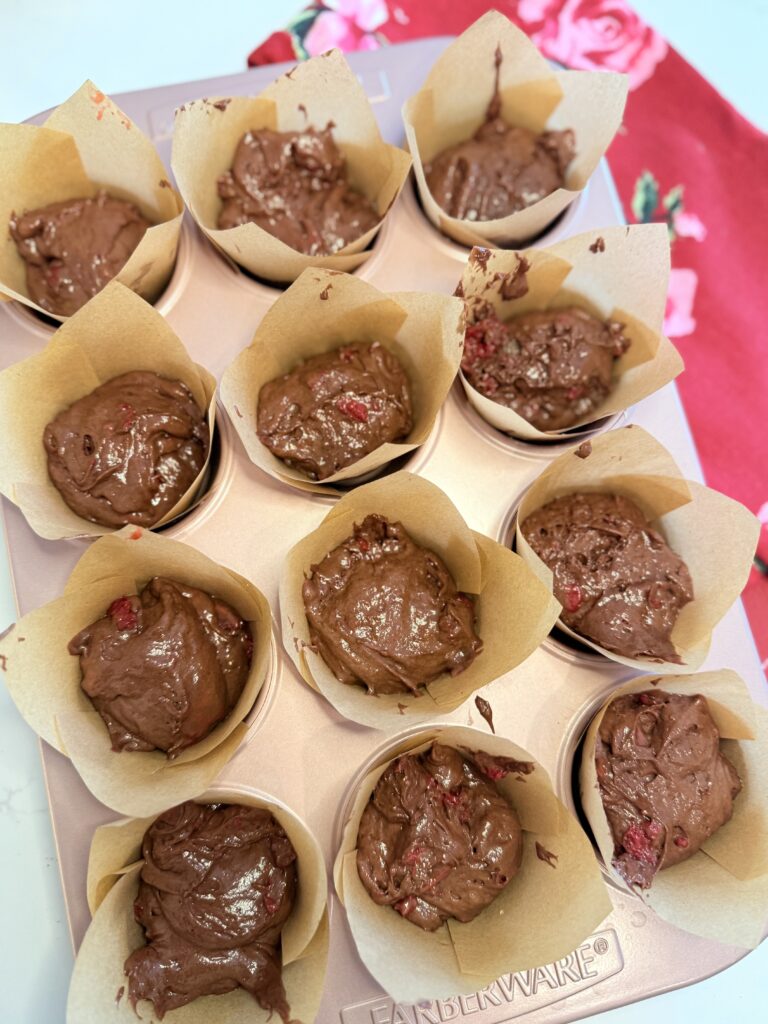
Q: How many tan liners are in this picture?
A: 12